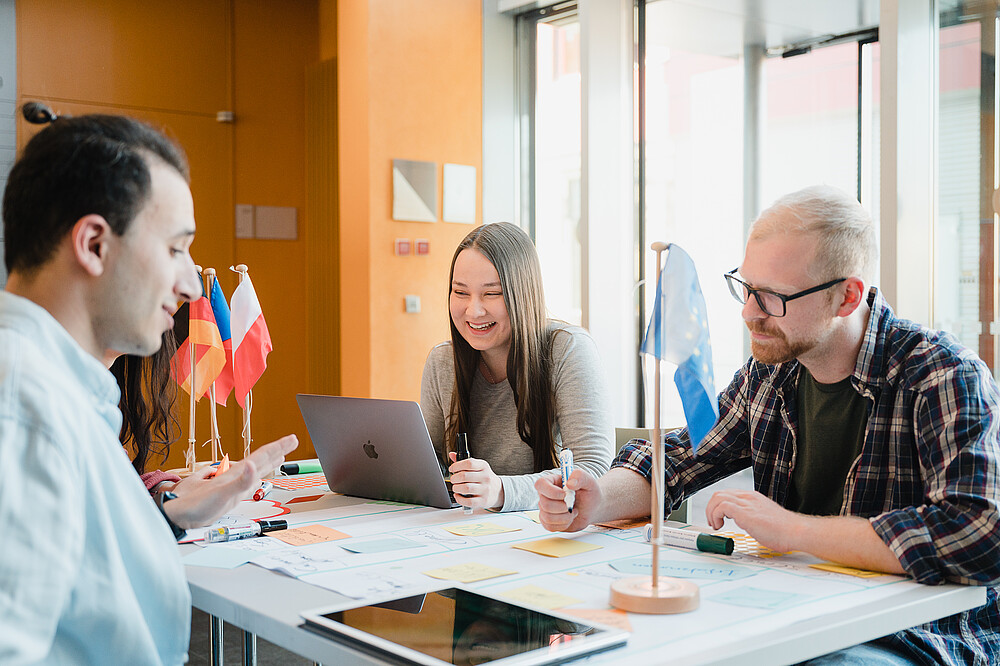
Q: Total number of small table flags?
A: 4